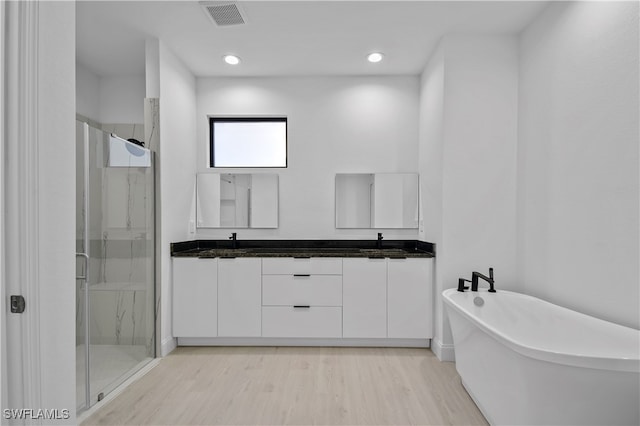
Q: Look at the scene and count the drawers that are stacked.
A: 3